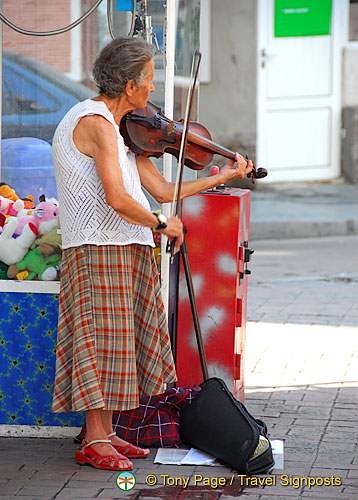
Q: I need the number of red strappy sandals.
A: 2